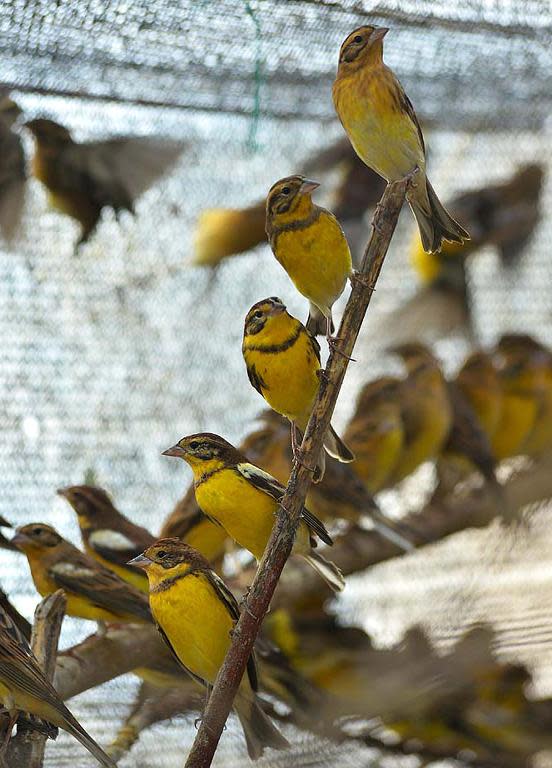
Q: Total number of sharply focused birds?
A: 5